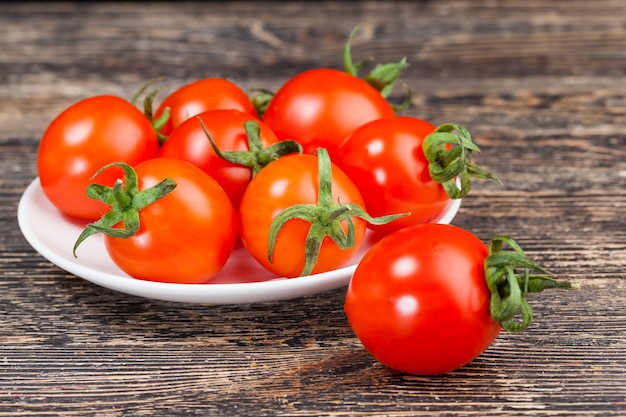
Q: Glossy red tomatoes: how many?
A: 8